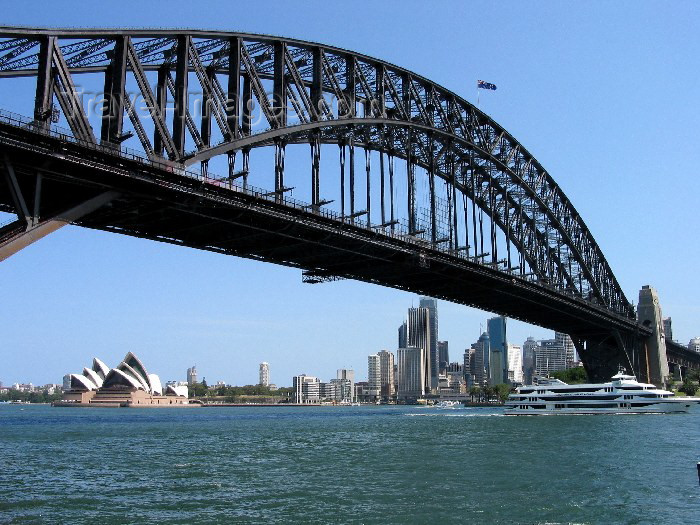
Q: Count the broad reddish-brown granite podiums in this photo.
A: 1